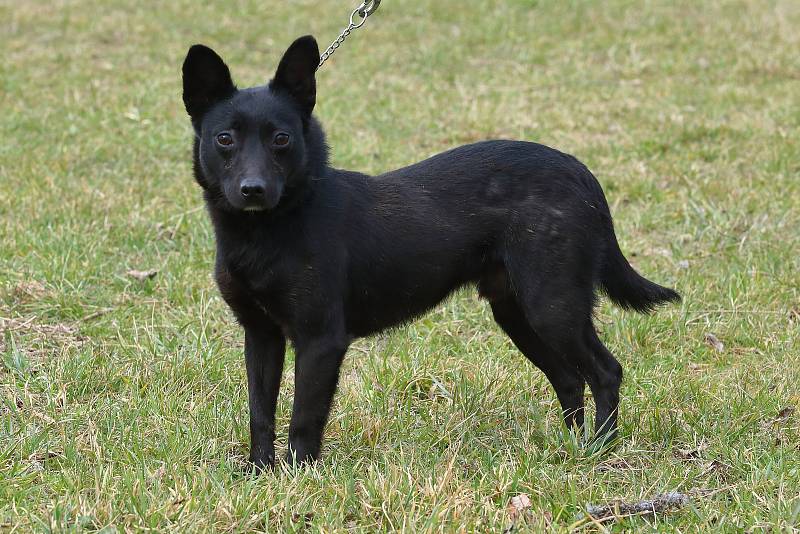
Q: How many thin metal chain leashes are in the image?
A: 1